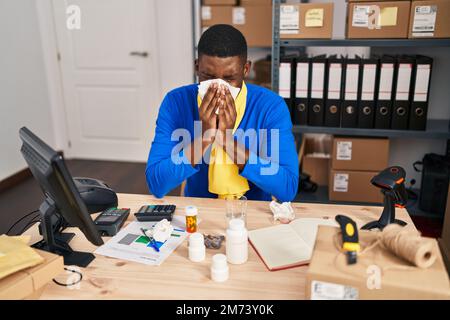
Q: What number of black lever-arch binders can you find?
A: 9